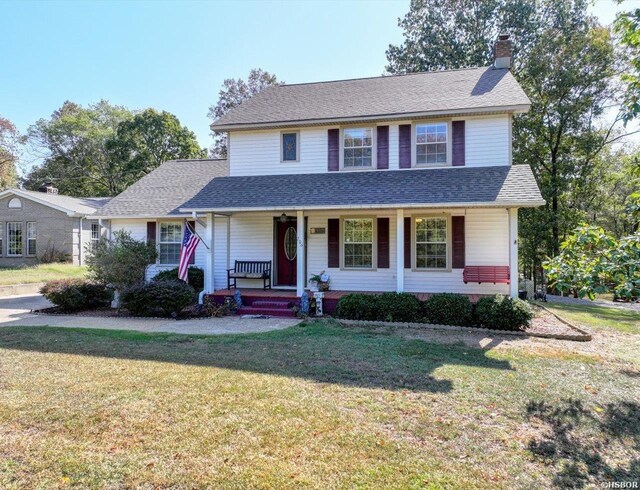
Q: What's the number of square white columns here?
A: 4